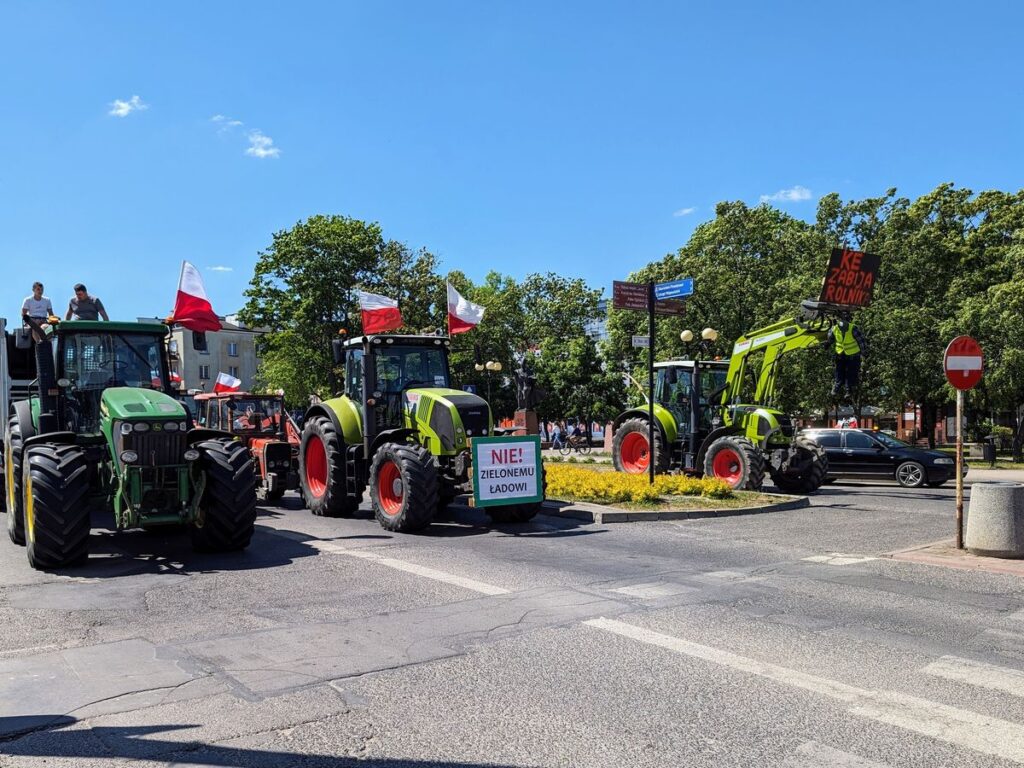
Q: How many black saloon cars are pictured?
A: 1